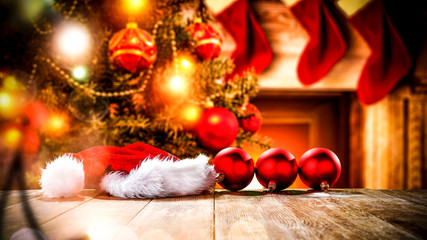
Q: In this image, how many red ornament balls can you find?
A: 7